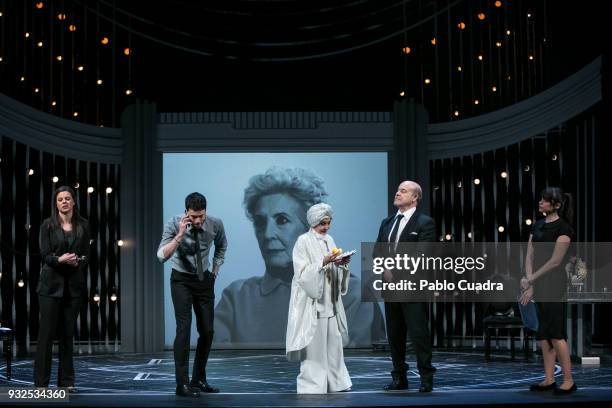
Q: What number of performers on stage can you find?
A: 5